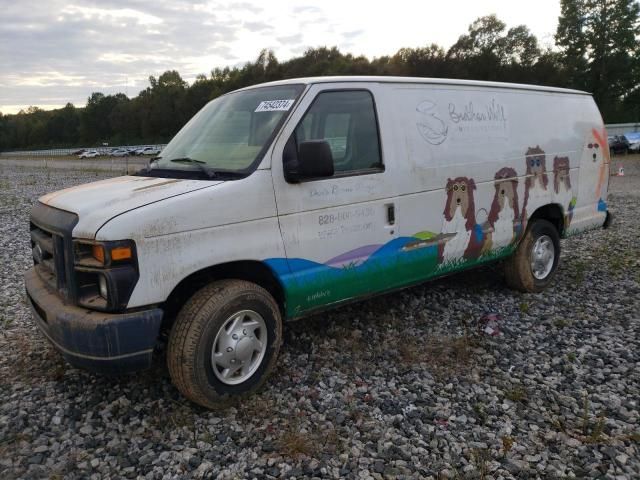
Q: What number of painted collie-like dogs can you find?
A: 4